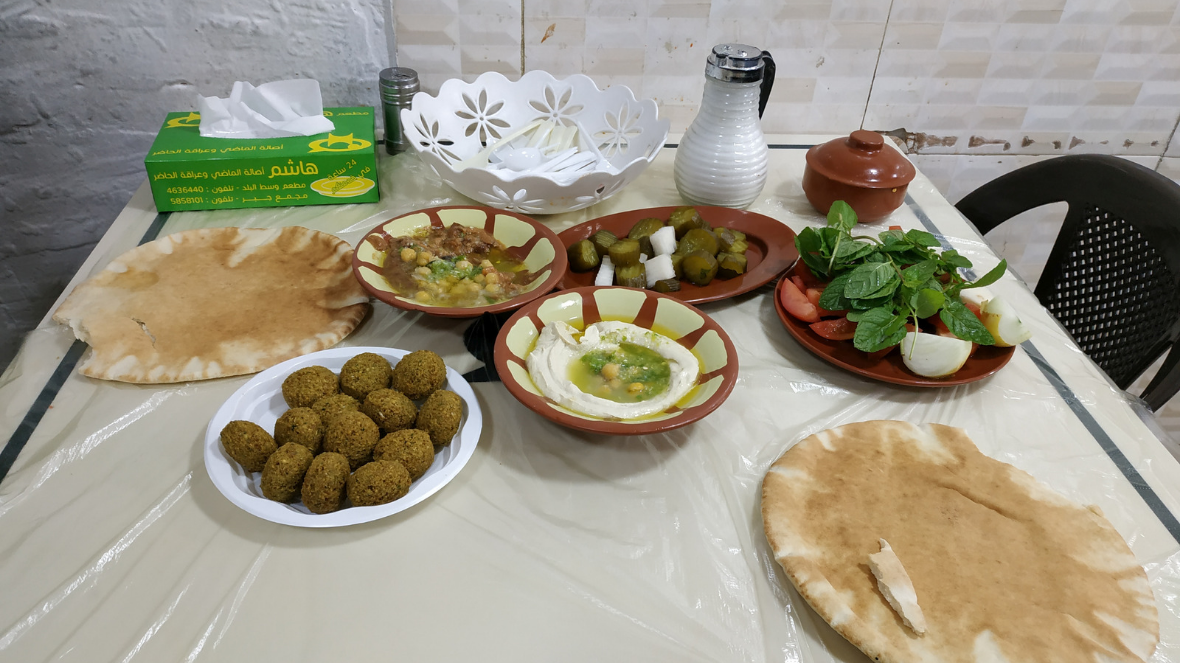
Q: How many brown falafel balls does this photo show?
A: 13